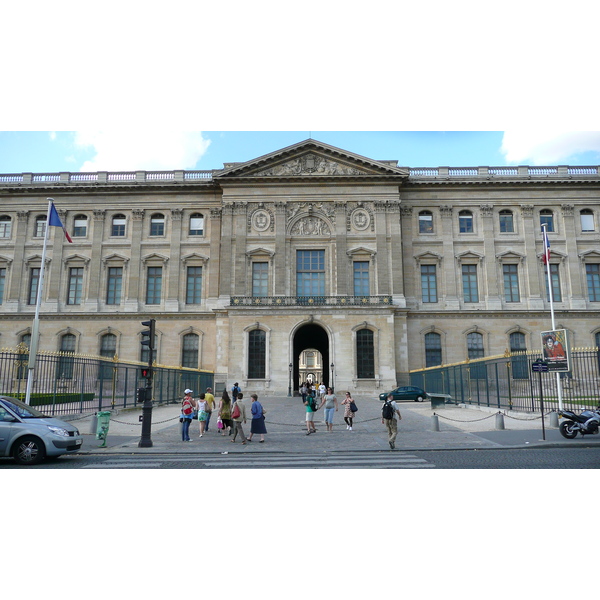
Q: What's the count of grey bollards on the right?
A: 3